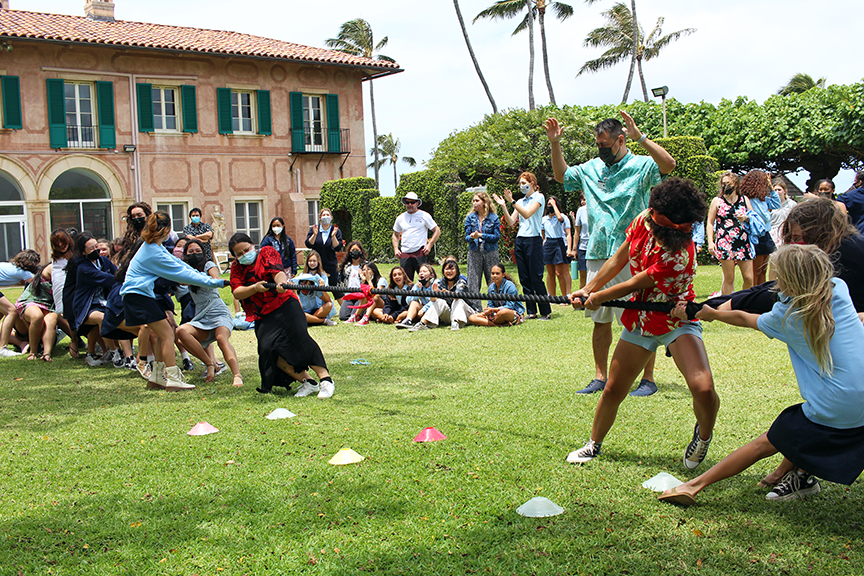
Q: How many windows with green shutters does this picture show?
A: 5